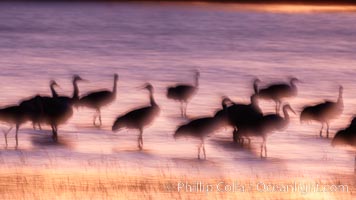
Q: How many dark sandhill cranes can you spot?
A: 13